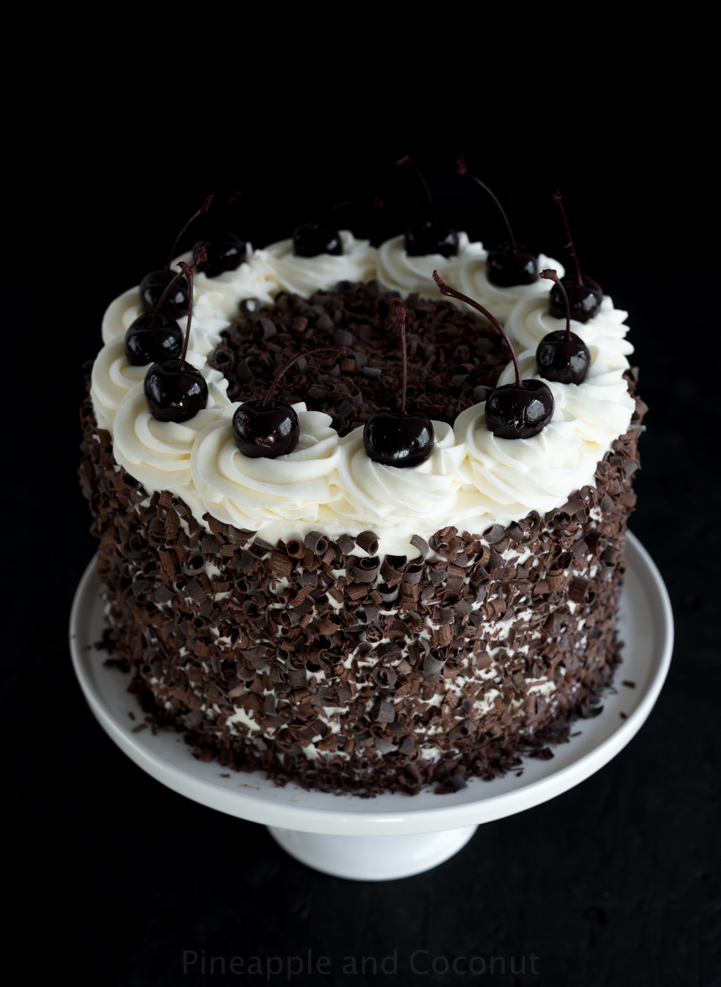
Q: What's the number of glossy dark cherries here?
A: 12